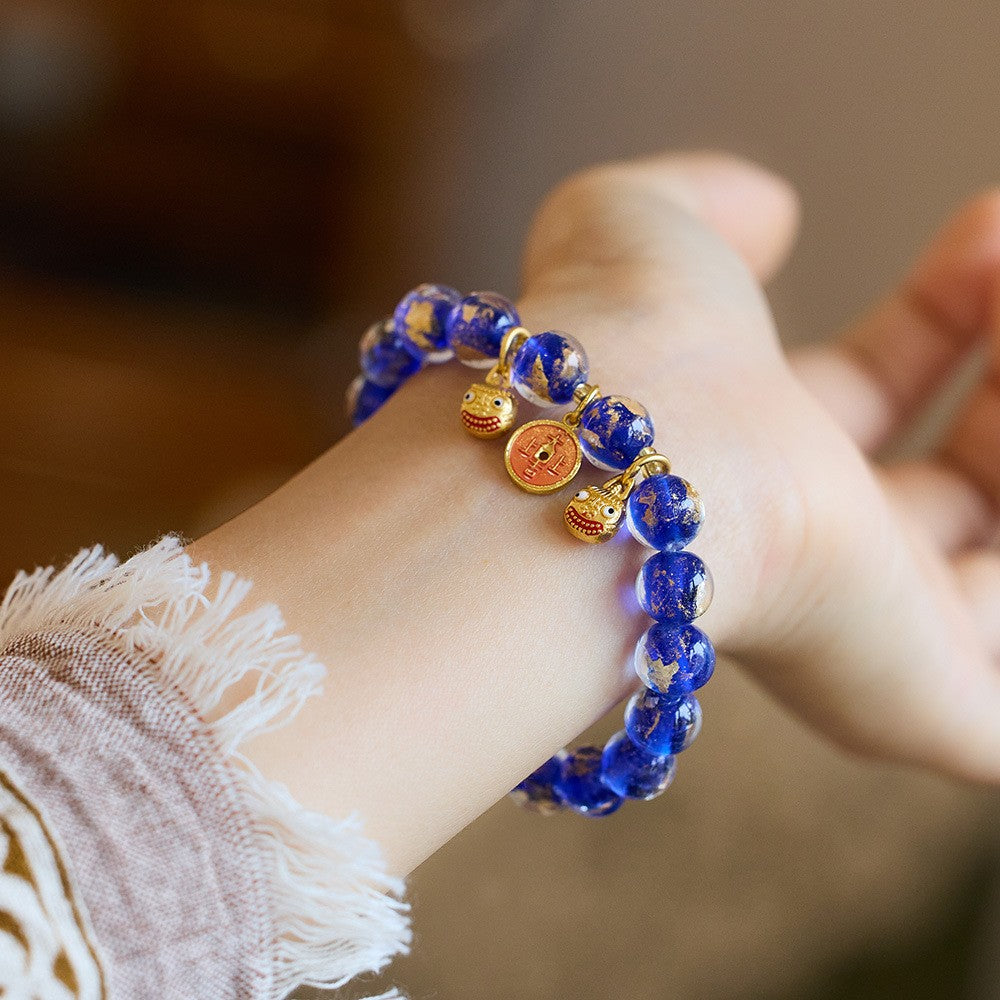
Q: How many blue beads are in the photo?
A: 13